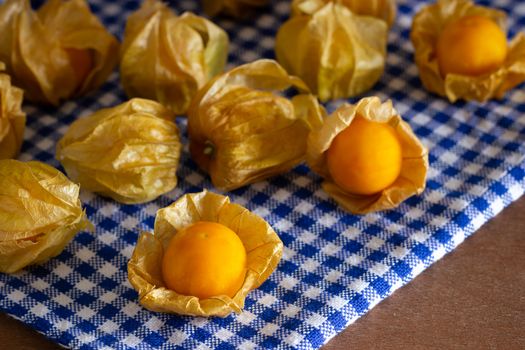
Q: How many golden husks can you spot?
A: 12